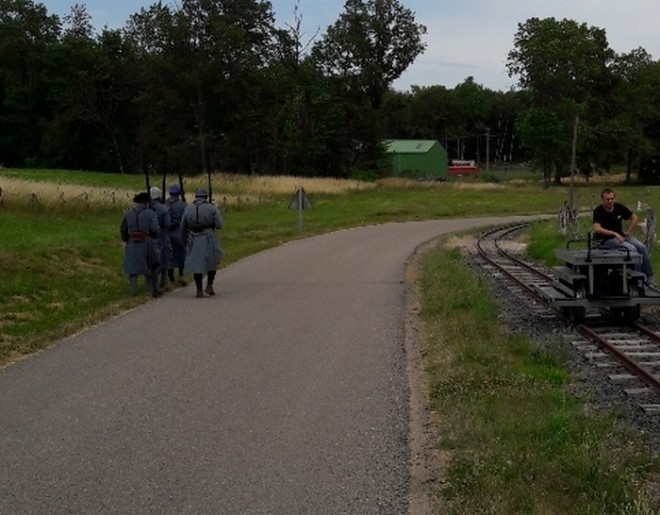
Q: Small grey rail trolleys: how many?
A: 1